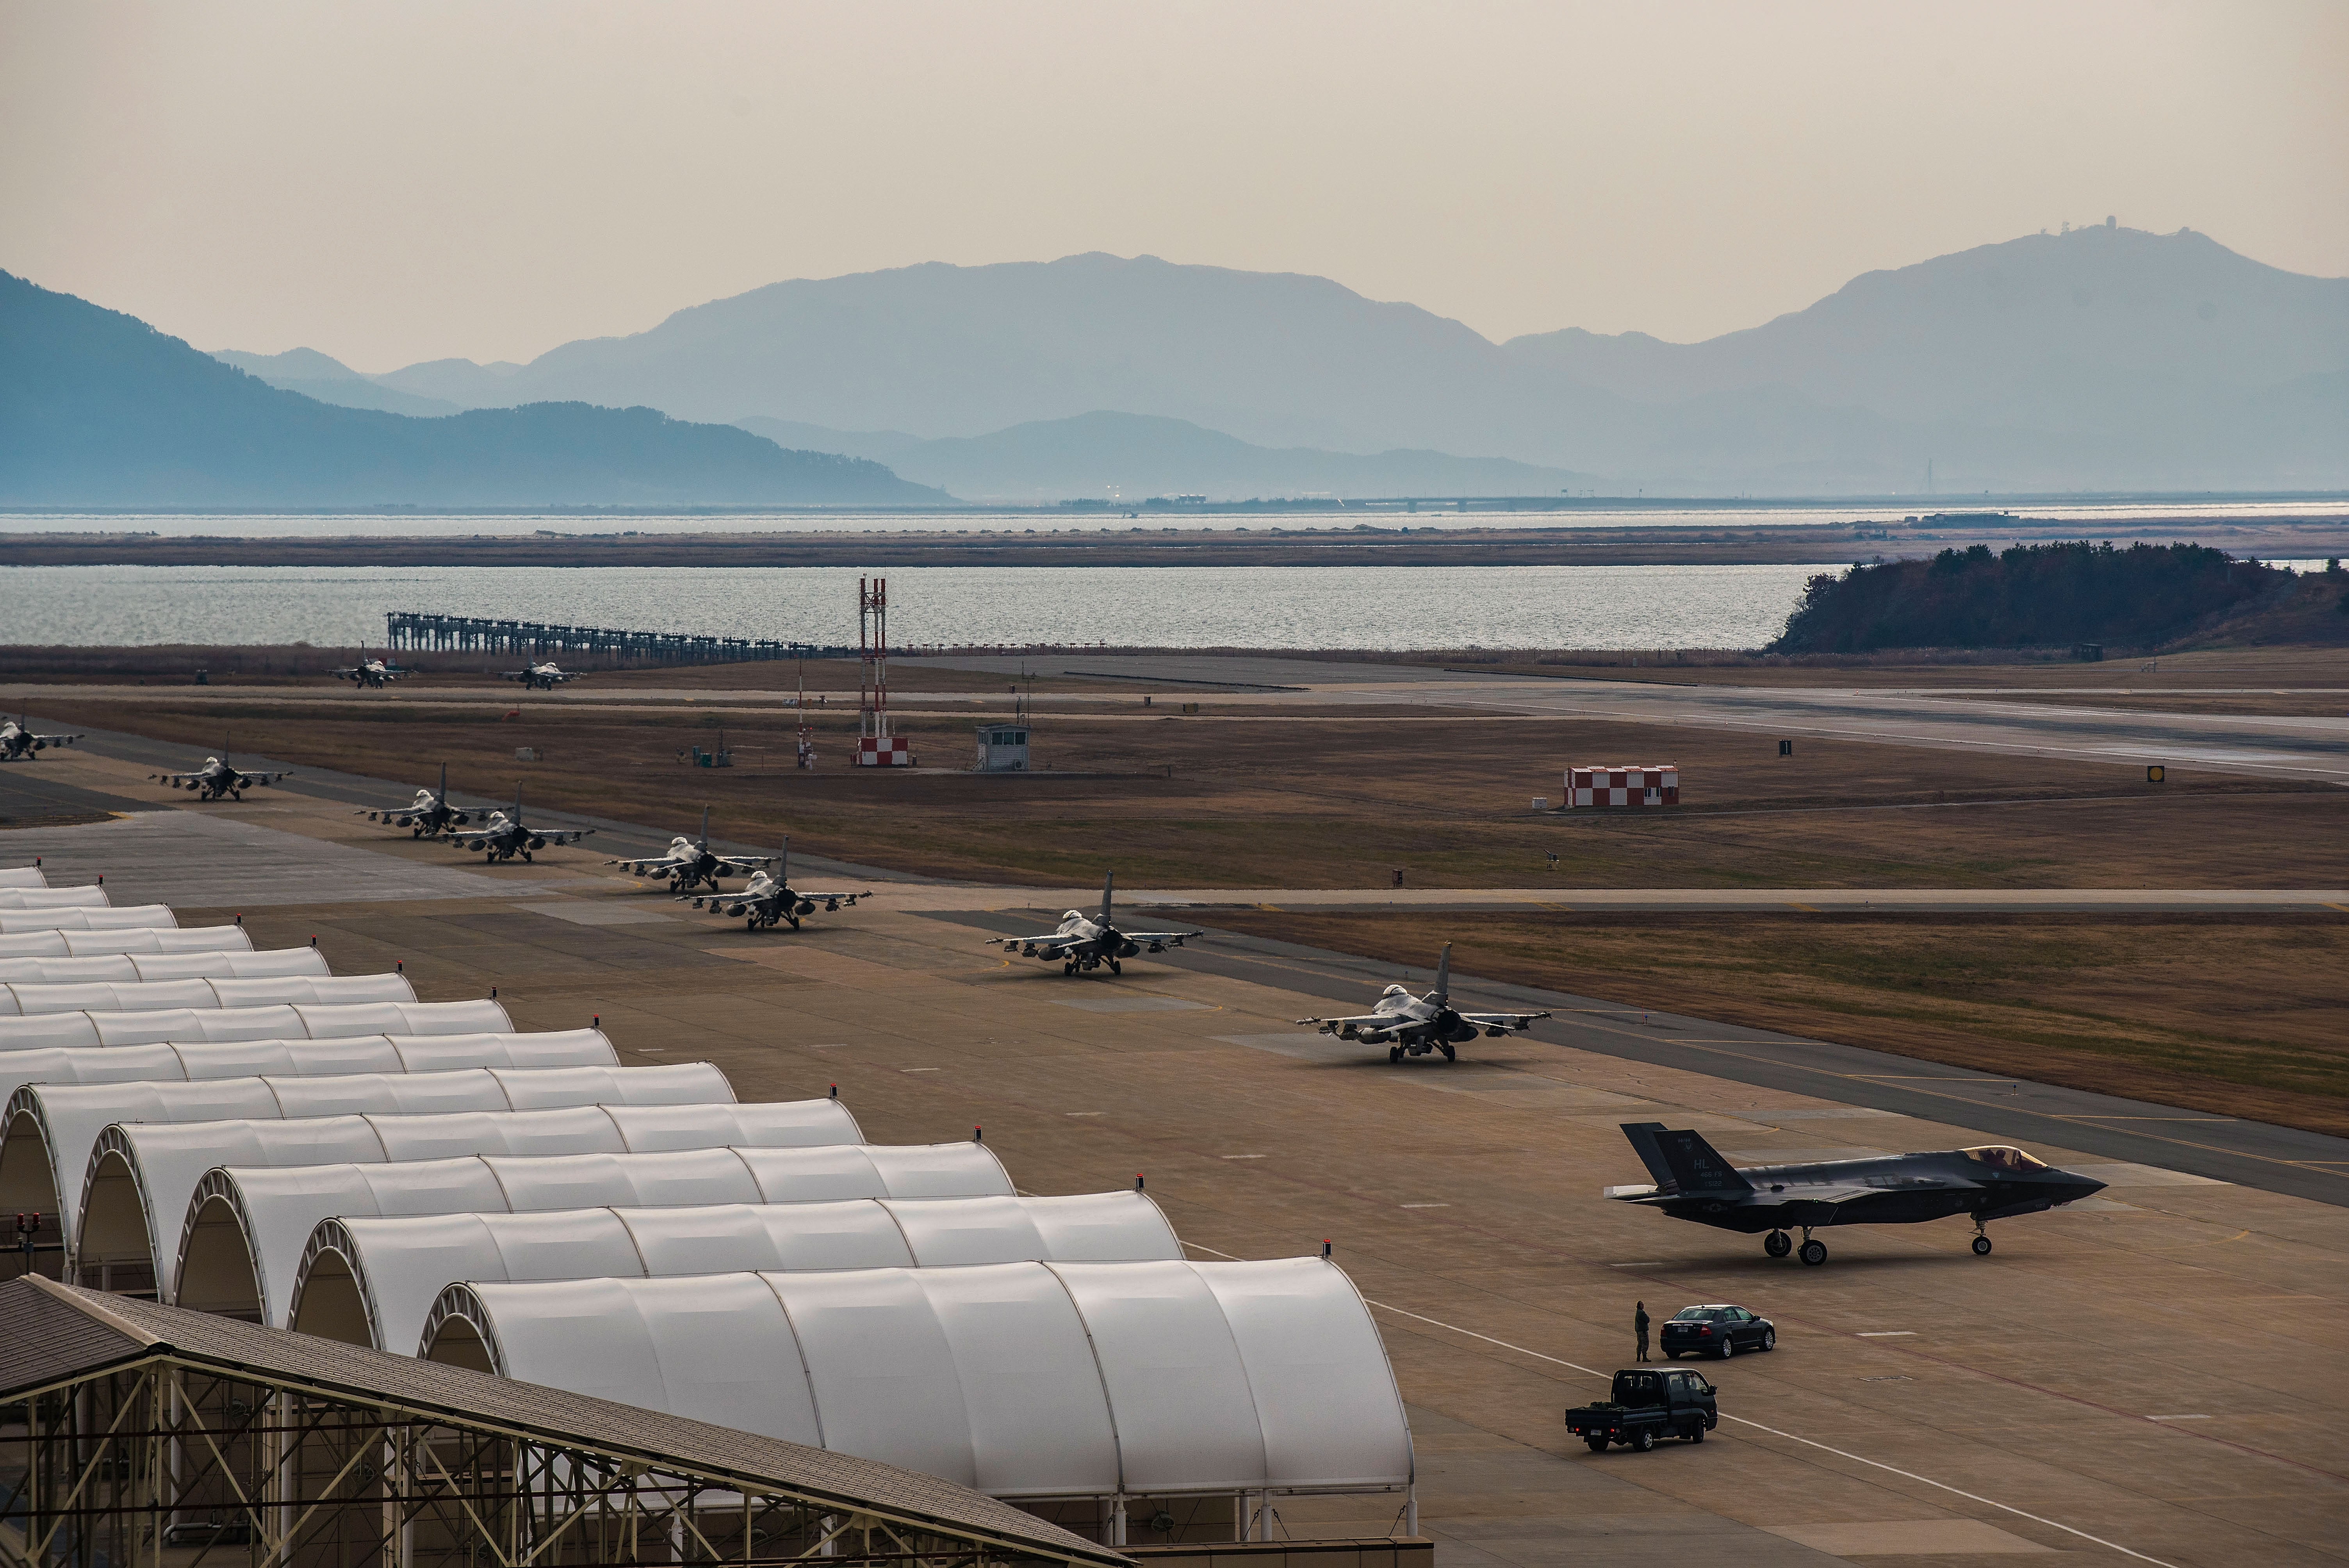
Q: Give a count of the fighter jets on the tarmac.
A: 11